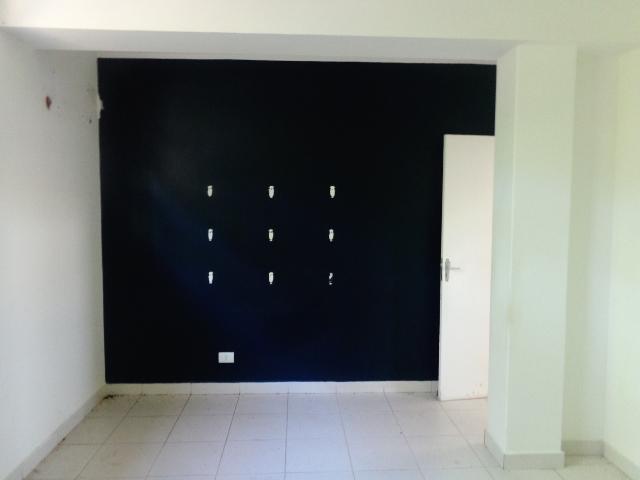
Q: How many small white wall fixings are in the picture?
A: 9